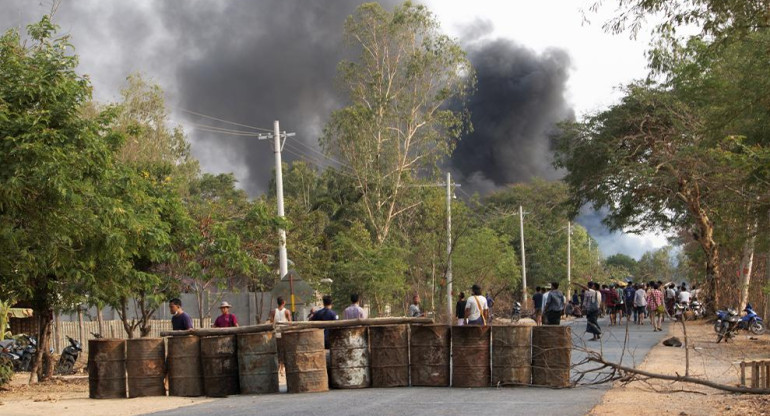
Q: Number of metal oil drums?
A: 12